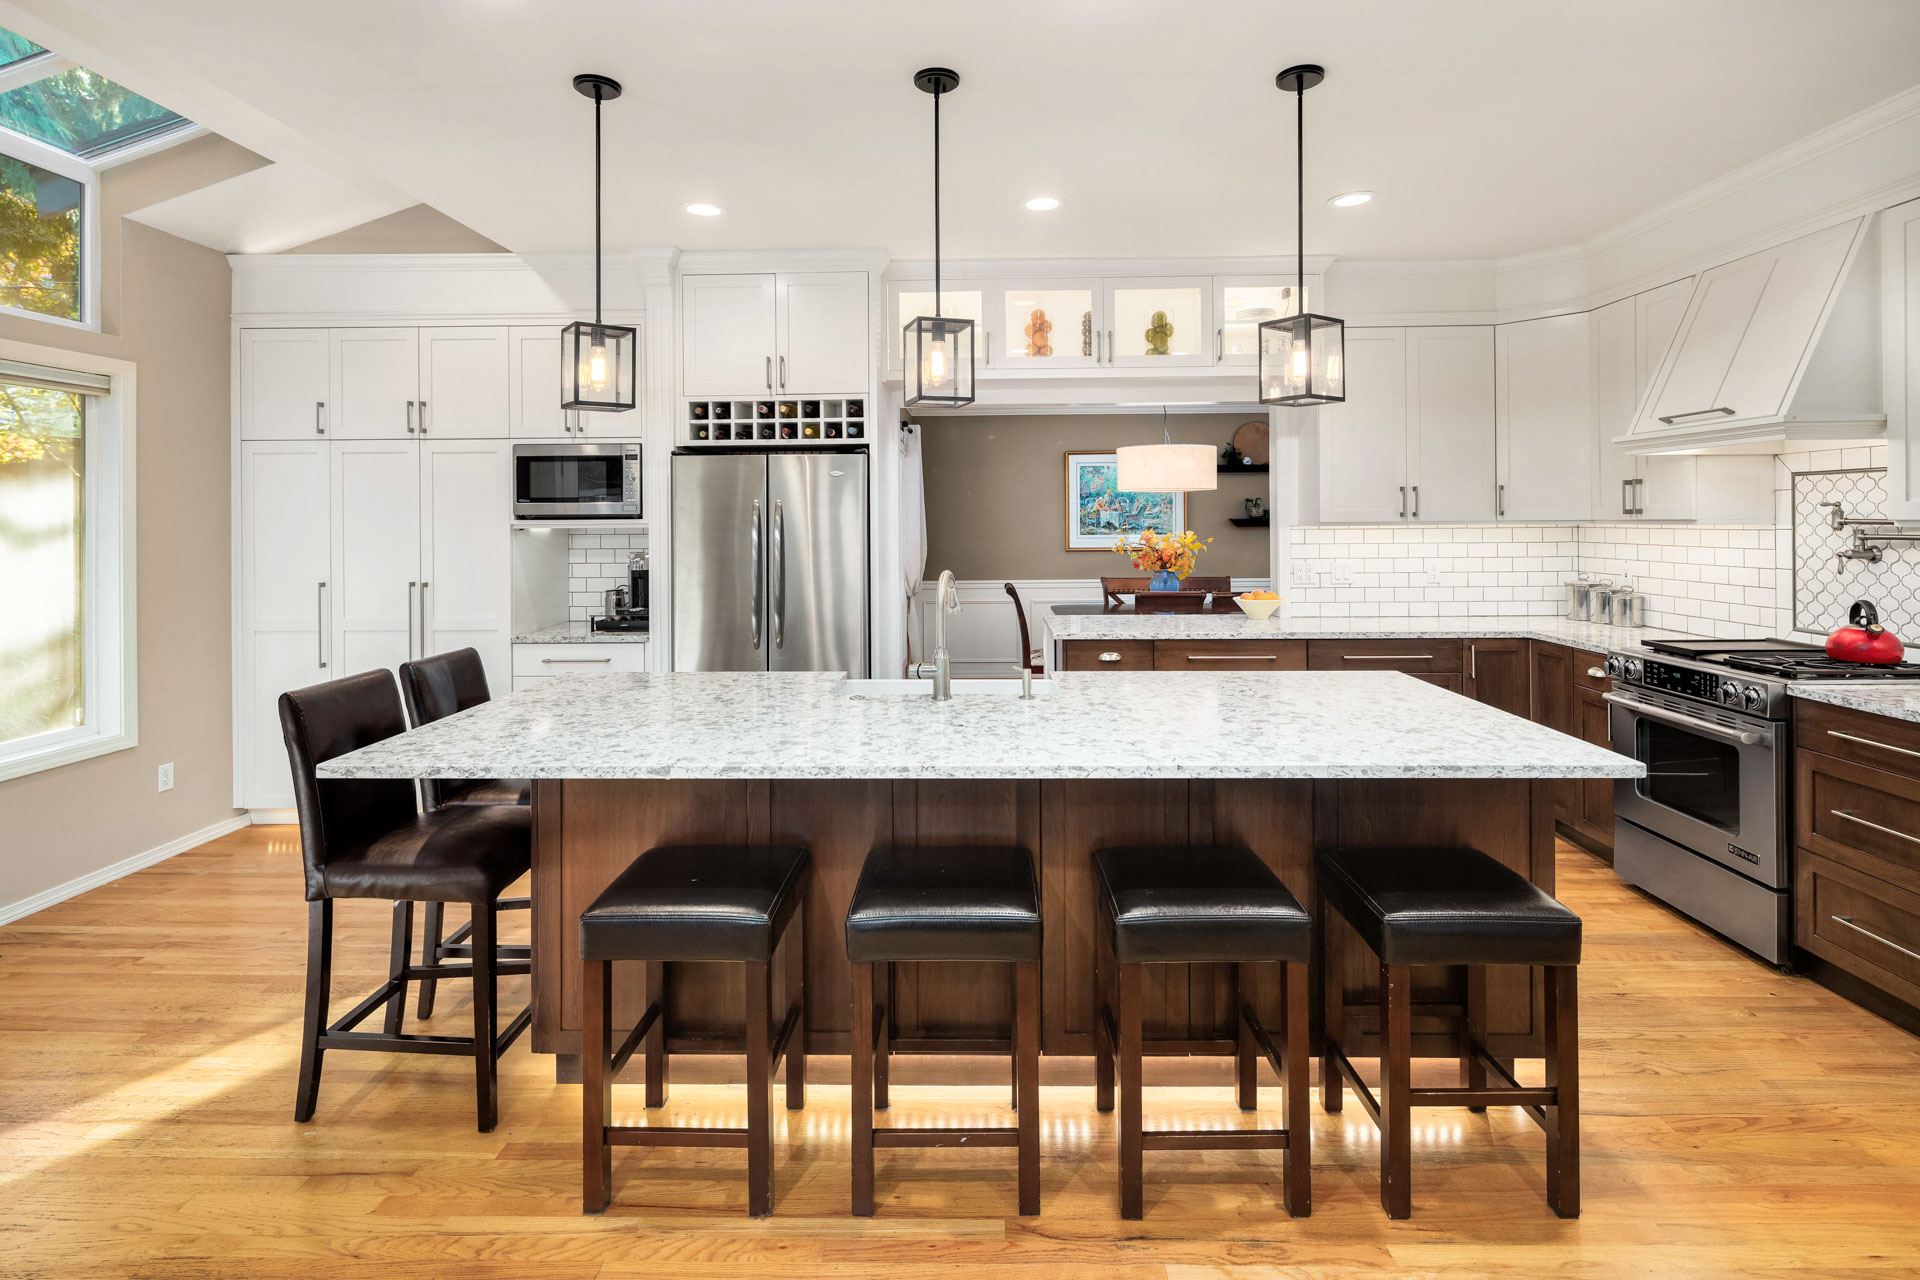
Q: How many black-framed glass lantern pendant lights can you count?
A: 3